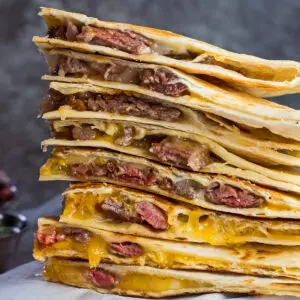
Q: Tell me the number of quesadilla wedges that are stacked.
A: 8